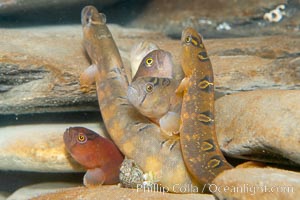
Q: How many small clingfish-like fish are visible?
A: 5